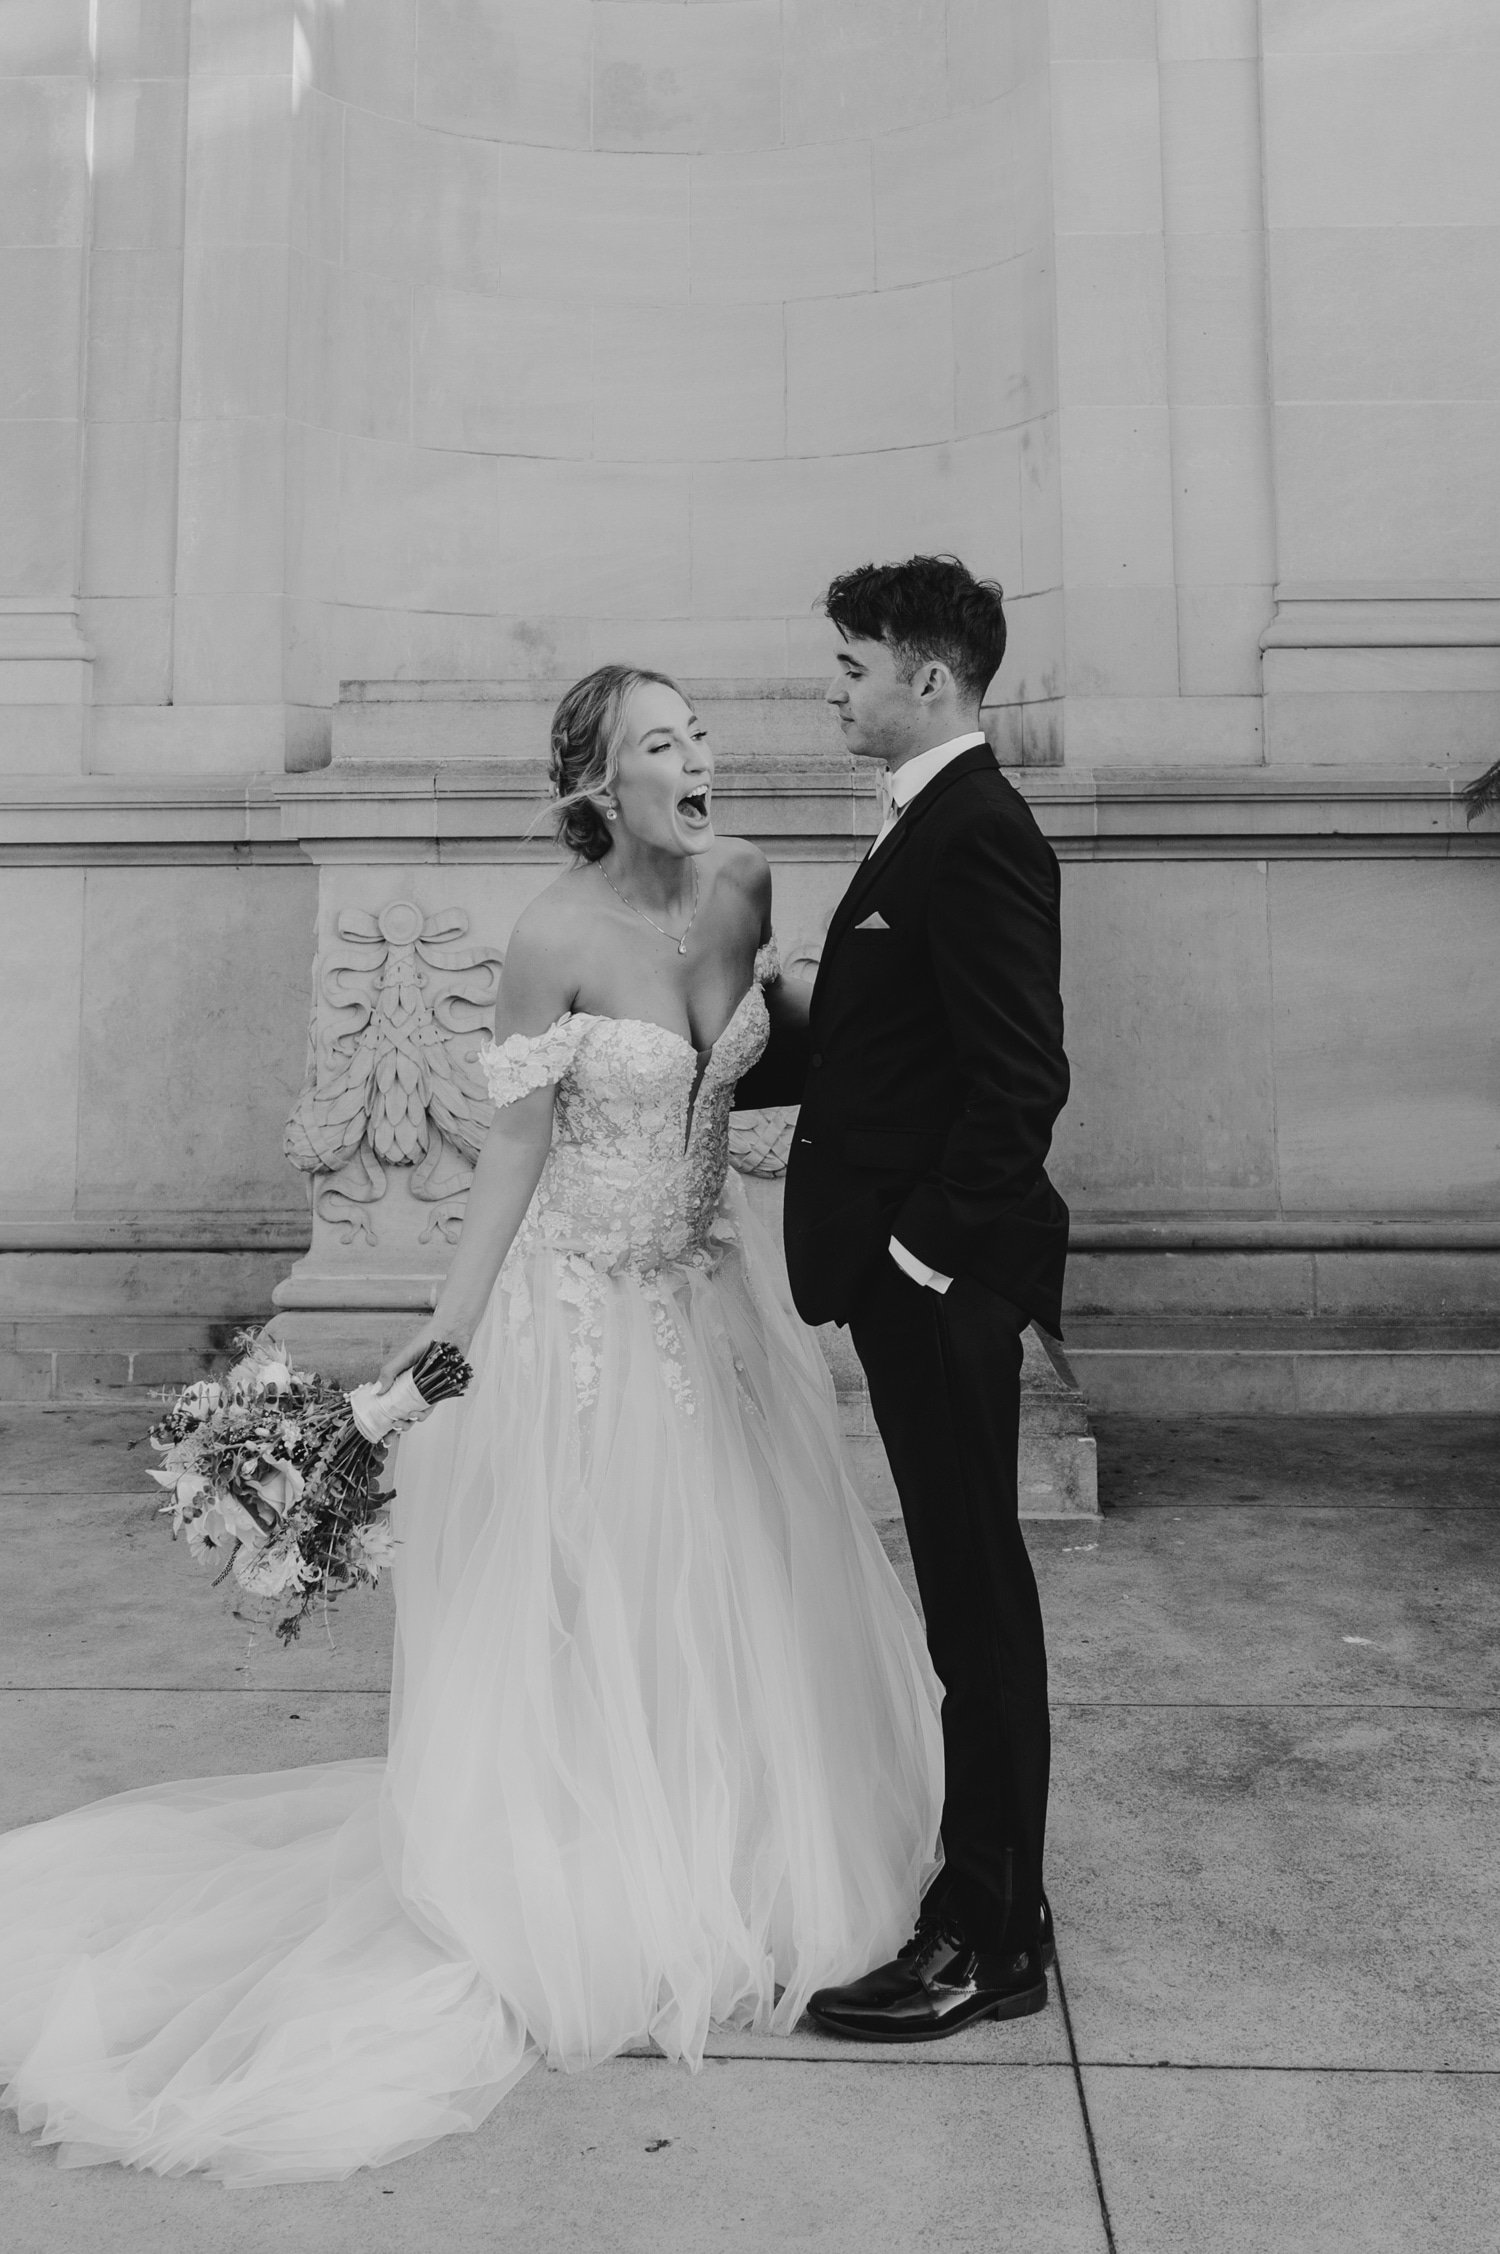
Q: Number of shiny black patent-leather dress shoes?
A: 2